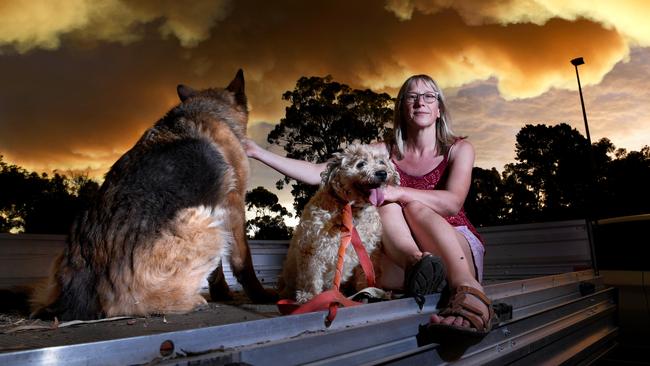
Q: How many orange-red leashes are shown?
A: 1